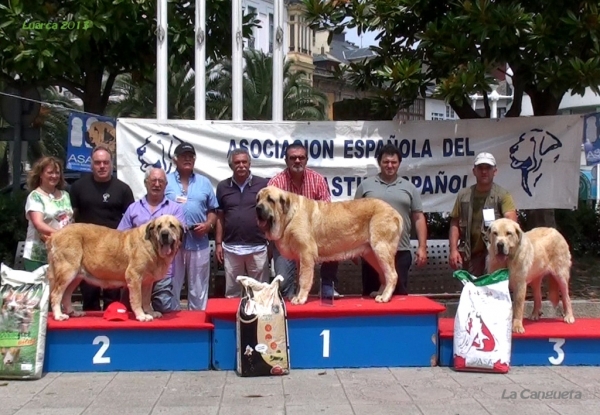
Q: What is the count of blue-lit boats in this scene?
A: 0